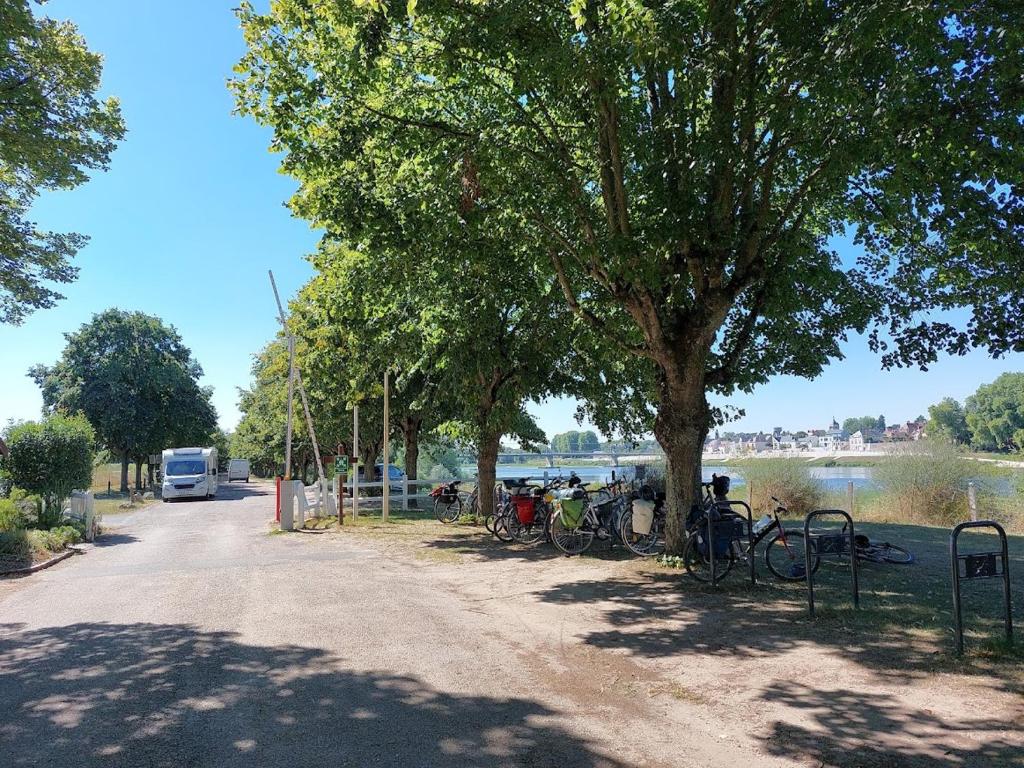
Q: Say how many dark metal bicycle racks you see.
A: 3